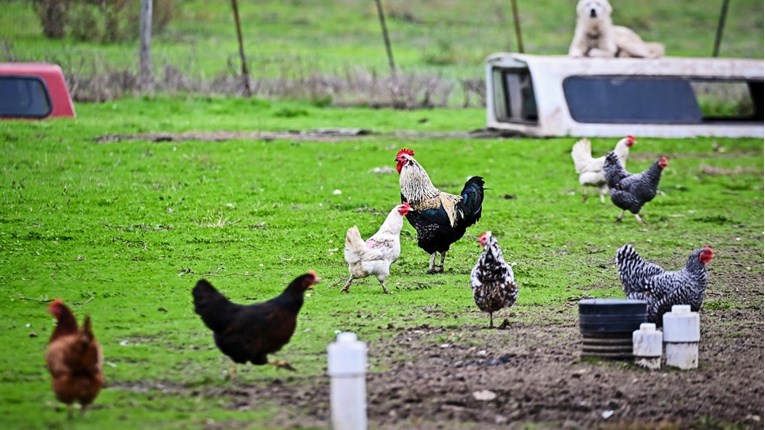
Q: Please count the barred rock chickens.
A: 2